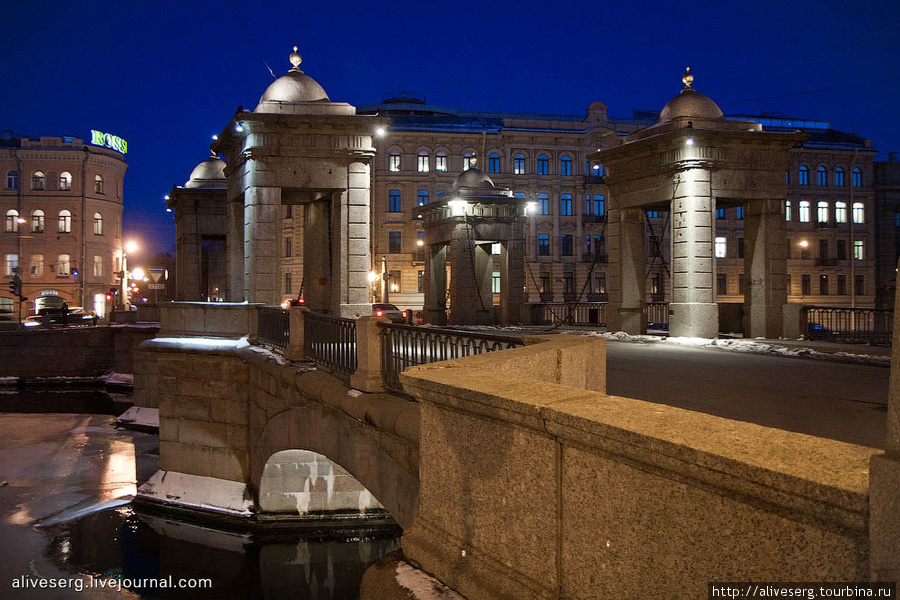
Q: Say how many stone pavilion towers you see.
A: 4